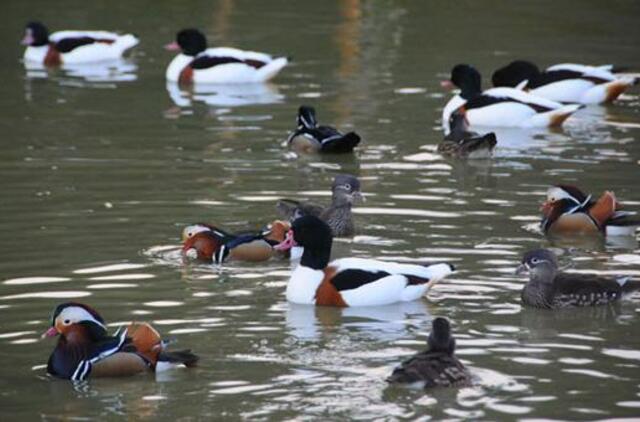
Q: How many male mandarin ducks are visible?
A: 3